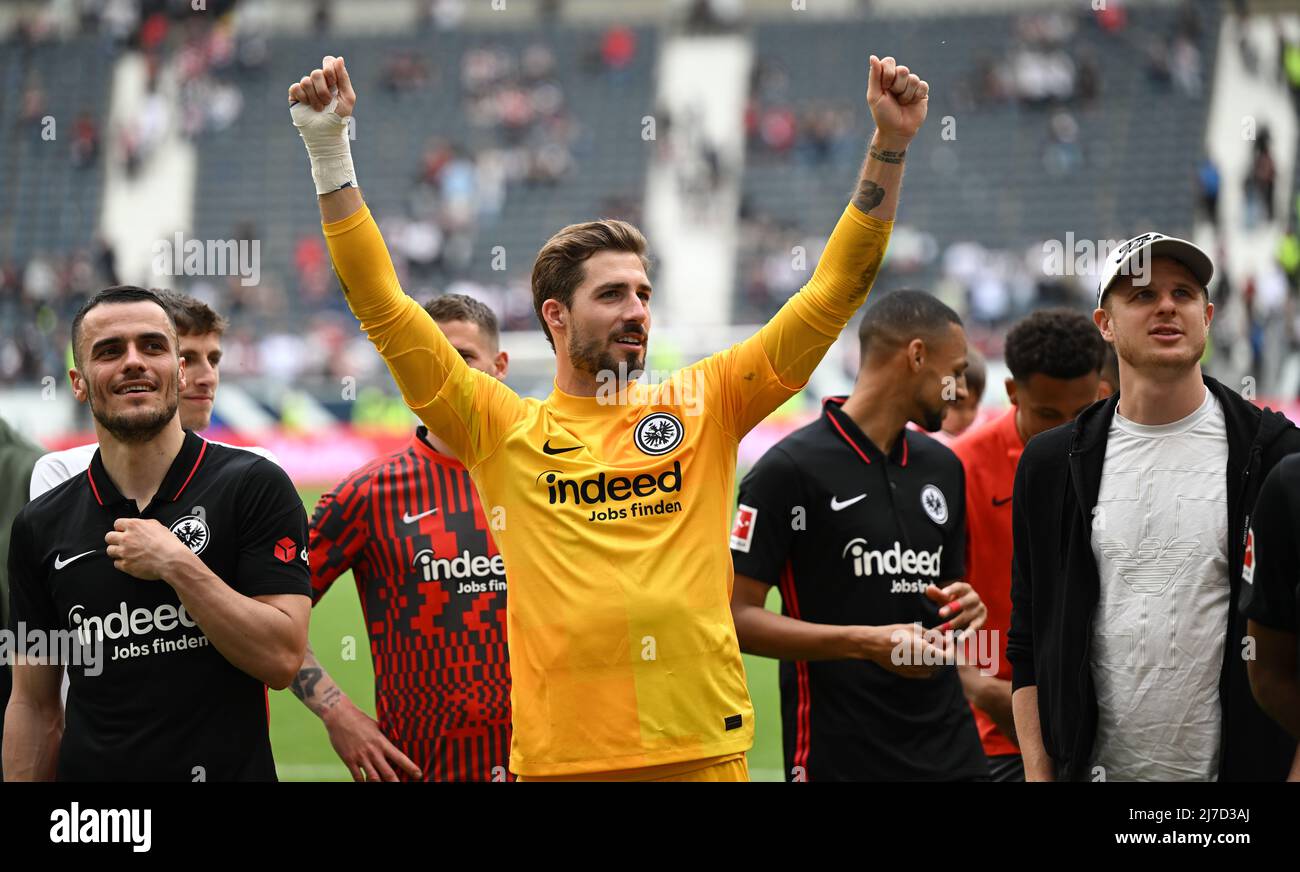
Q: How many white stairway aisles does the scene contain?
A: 3